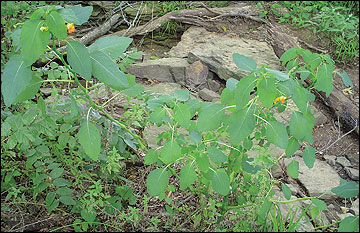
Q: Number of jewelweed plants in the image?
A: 2